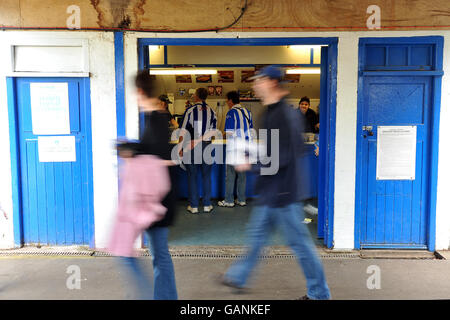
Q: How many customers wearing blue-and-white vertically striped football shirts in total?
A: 2